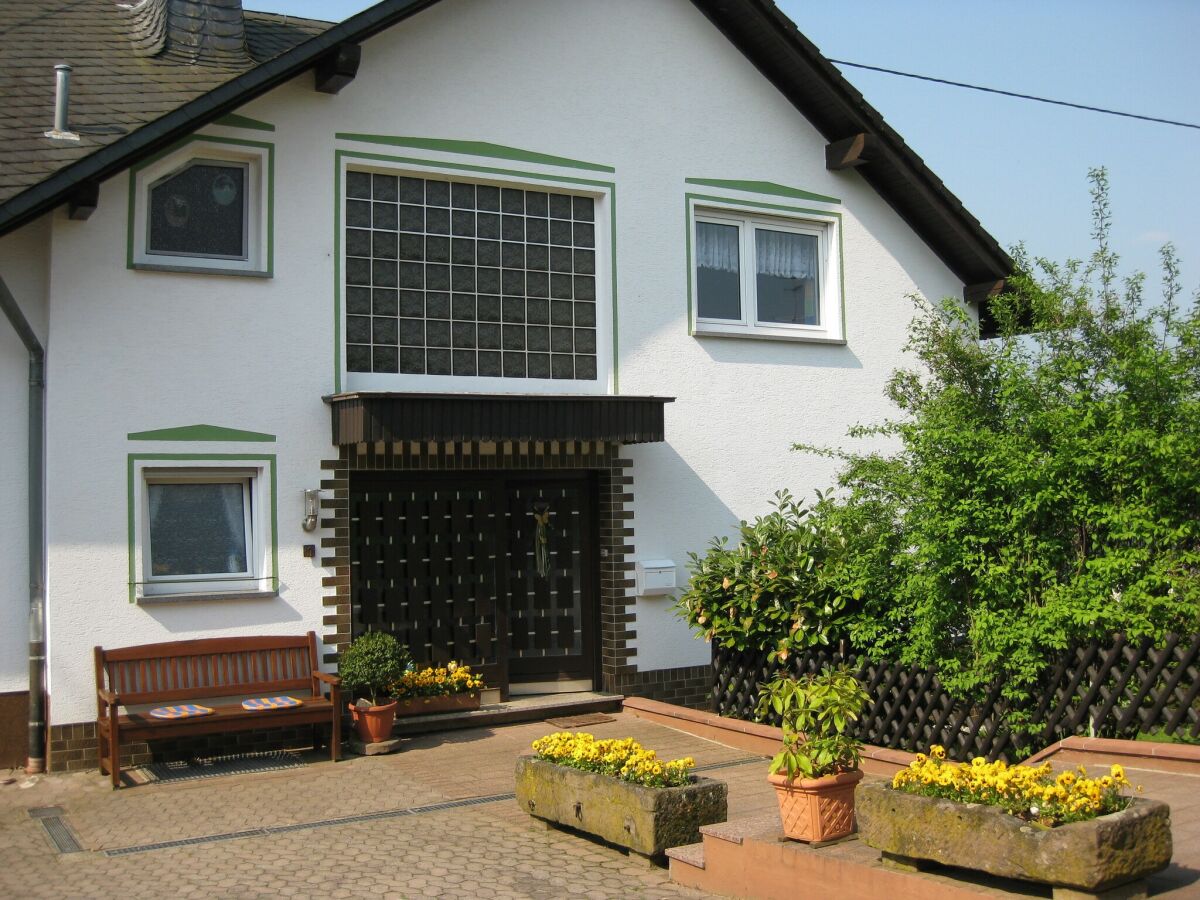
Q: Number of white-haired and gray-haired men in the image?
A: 0